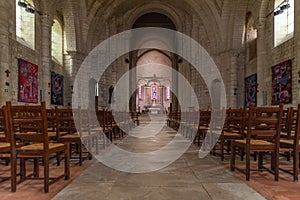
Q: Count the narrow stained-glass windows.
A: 3